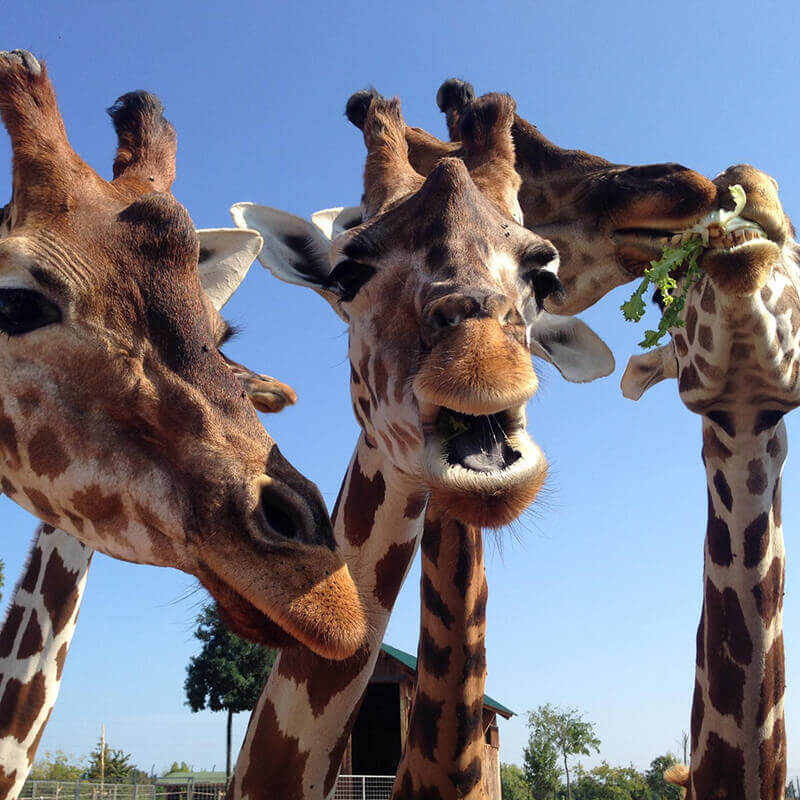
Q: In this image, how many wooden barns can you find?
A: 1